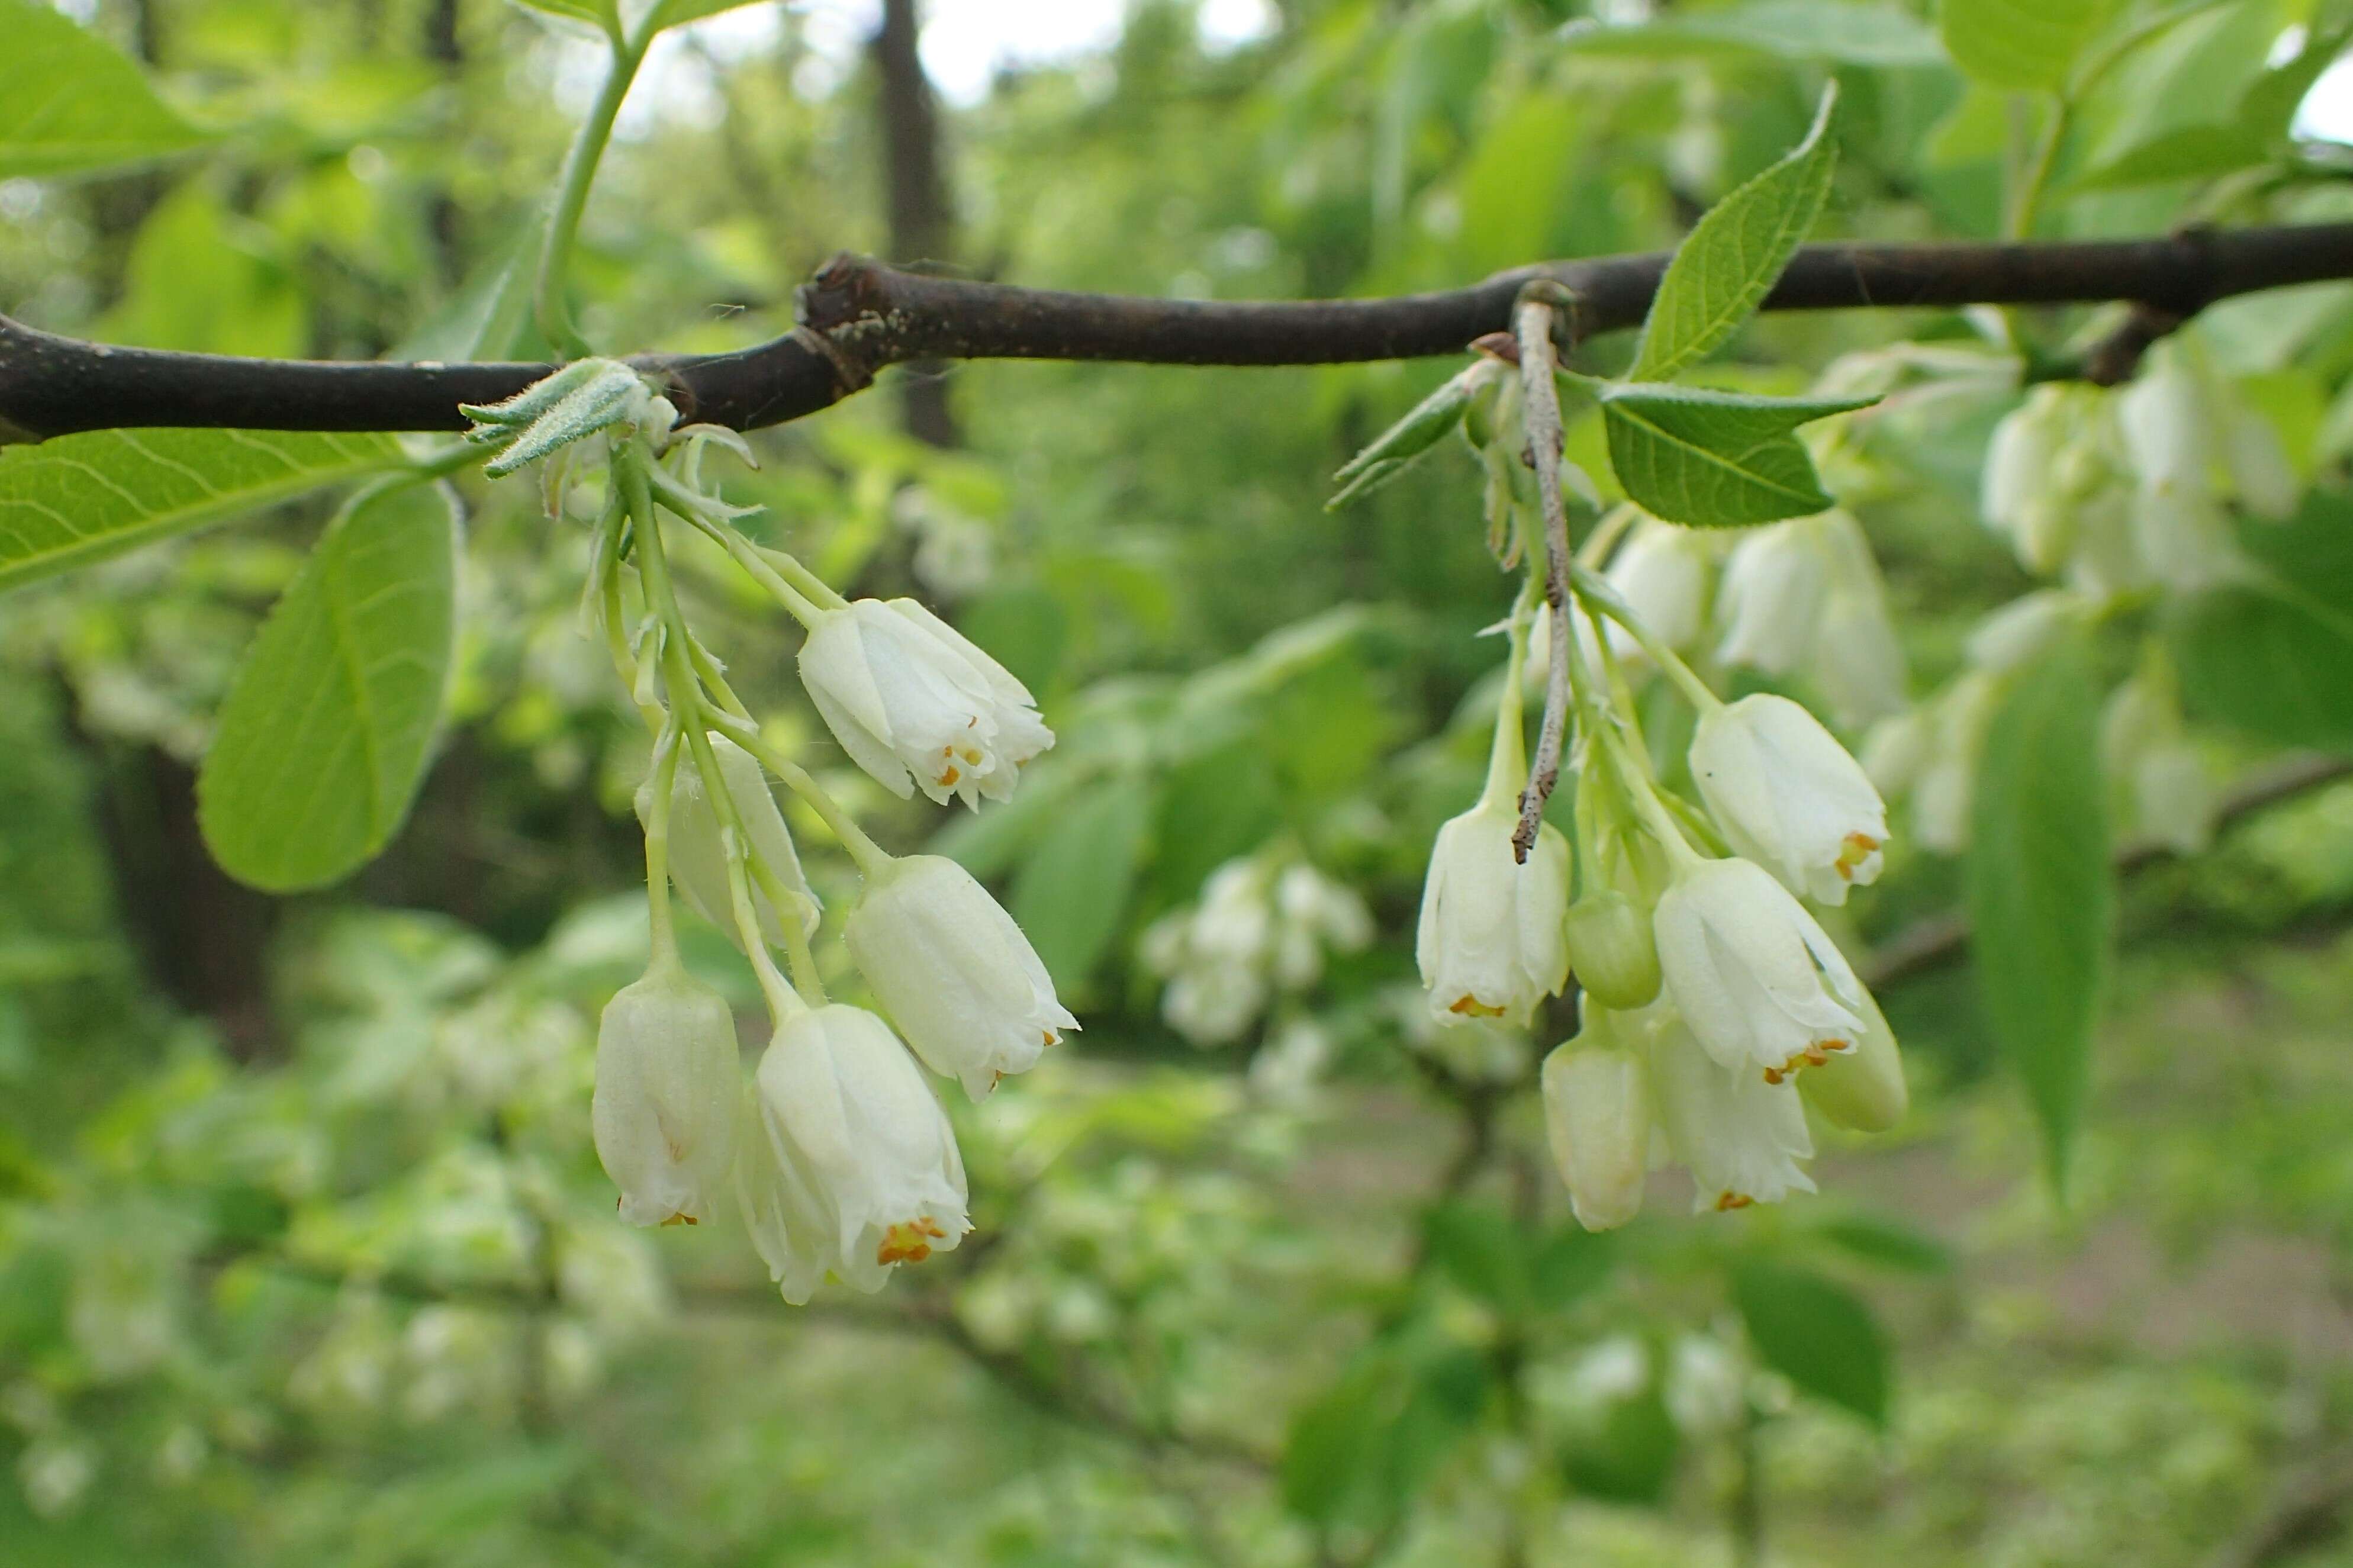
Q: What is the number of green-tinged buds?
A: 2